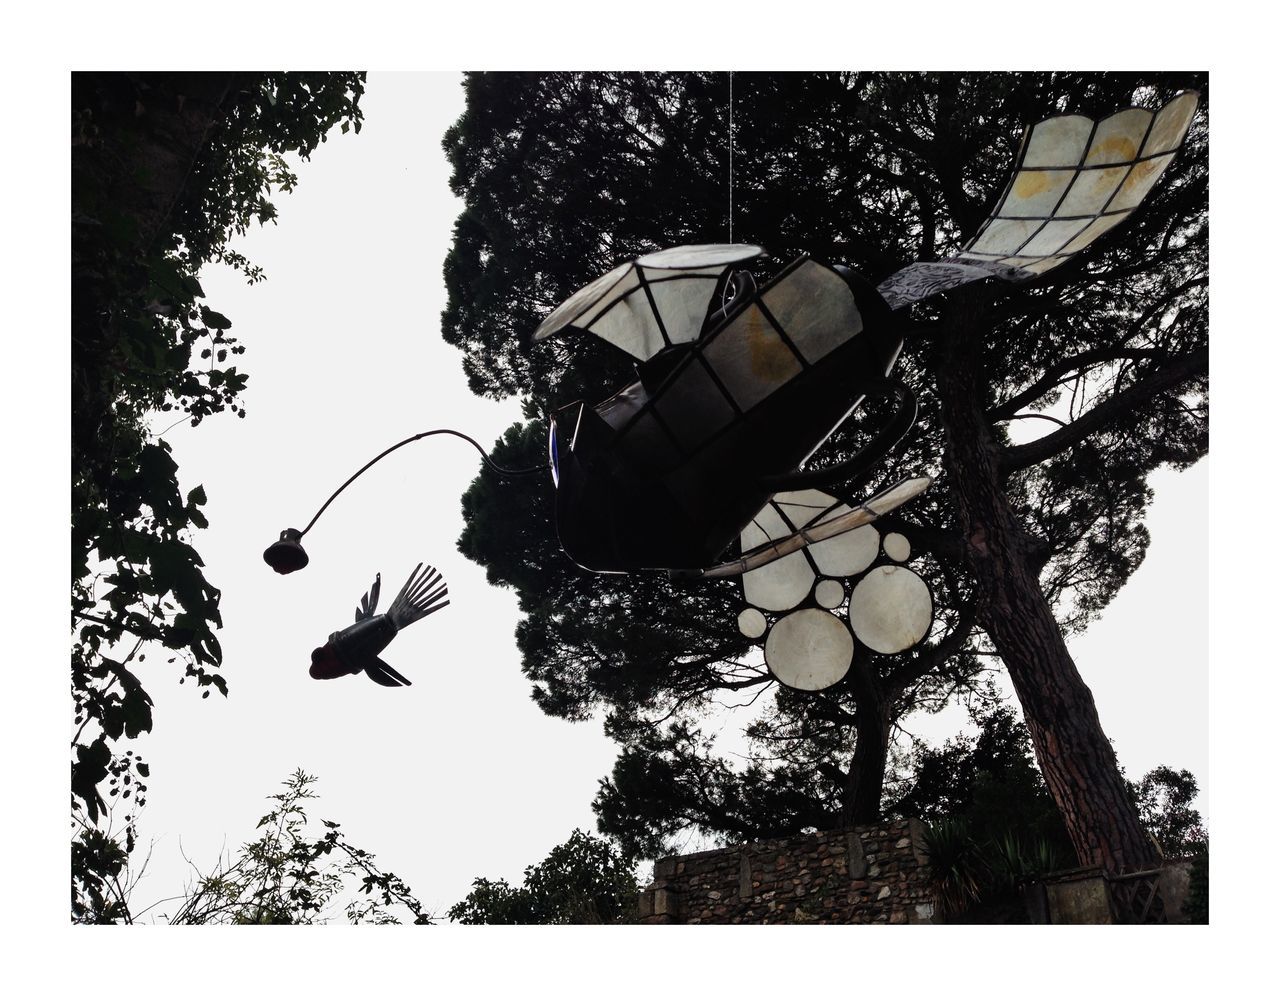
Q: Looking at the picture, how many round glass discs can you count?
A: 5